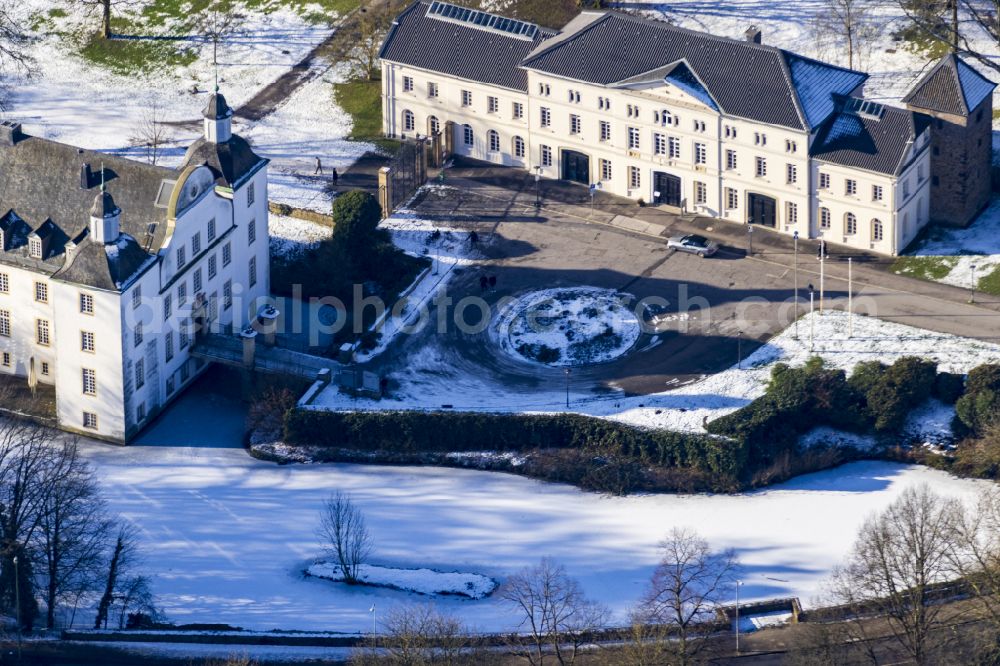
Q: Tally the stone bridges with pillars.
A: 1